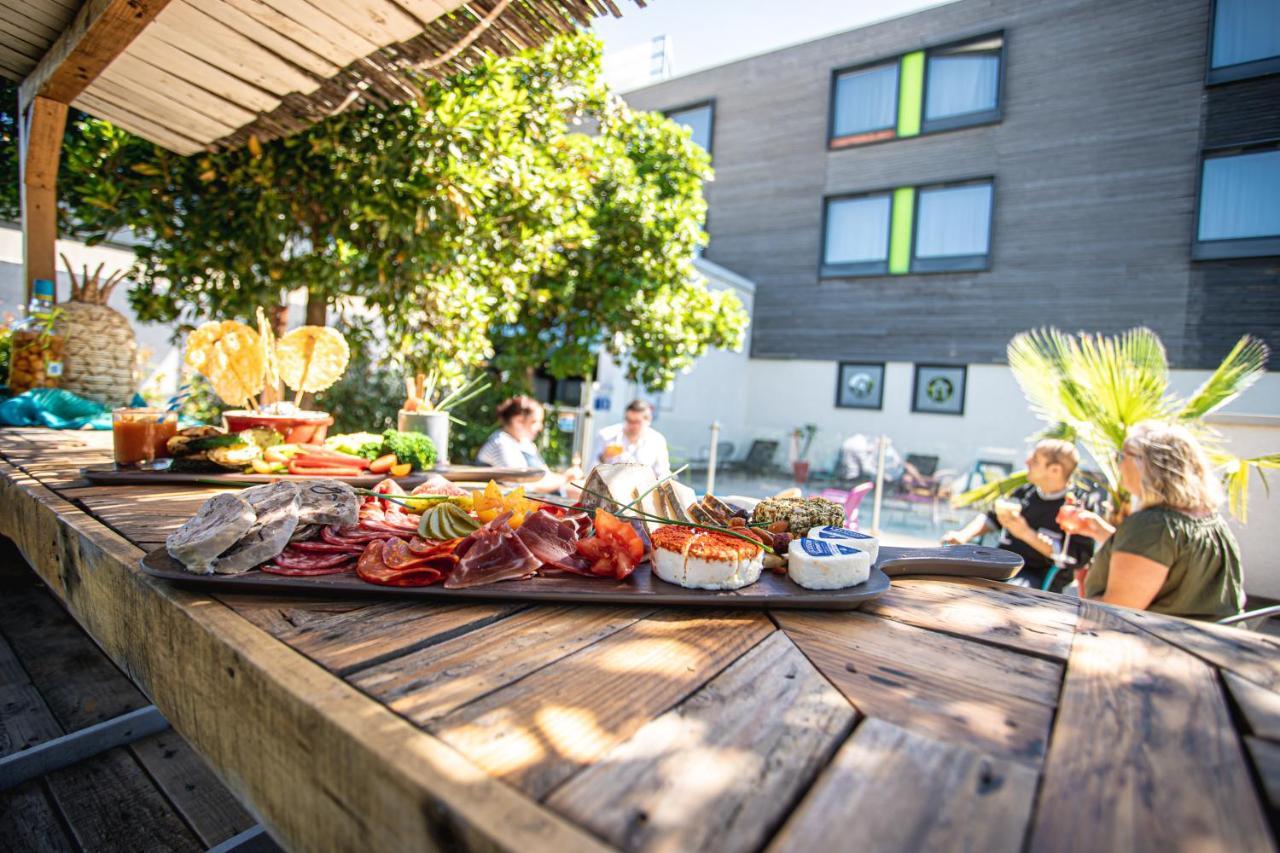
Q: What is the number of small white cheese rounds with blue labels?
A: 2